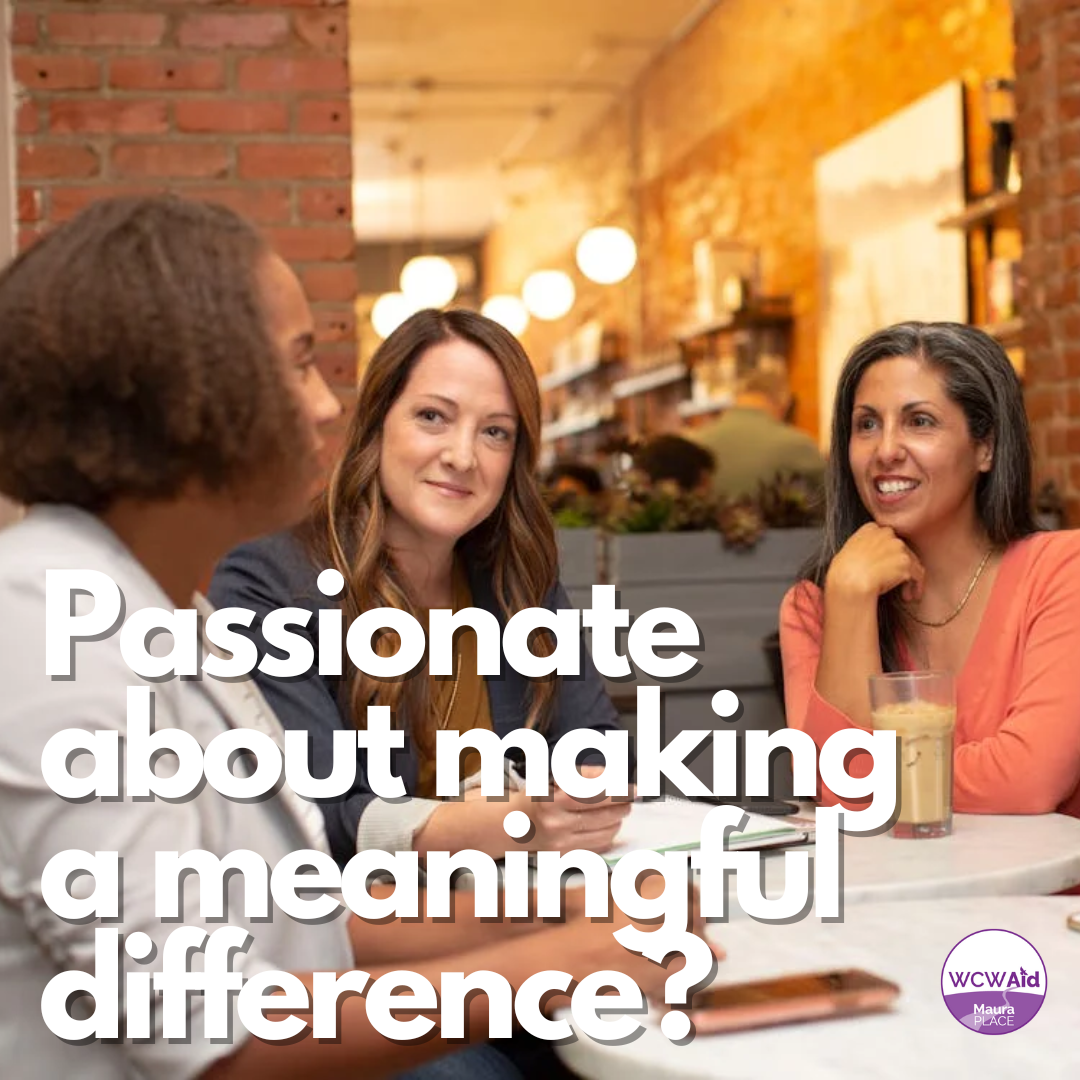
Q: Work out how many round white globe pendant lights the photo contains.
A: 5